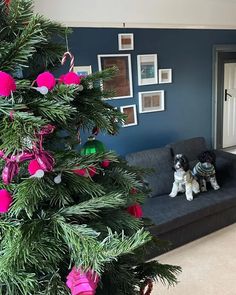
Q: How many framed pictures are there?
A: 7